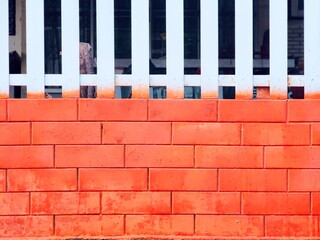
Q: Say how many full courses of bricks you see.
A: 6